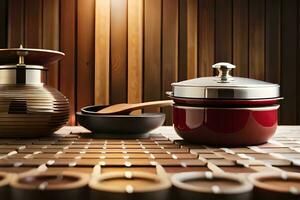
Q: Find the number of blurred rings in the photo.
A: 5